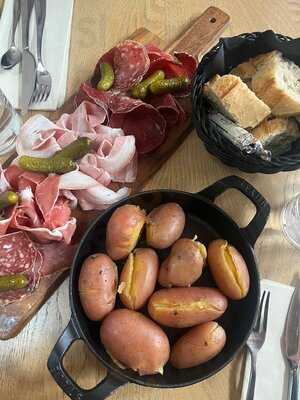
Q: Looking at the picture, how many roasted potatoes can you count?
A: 9